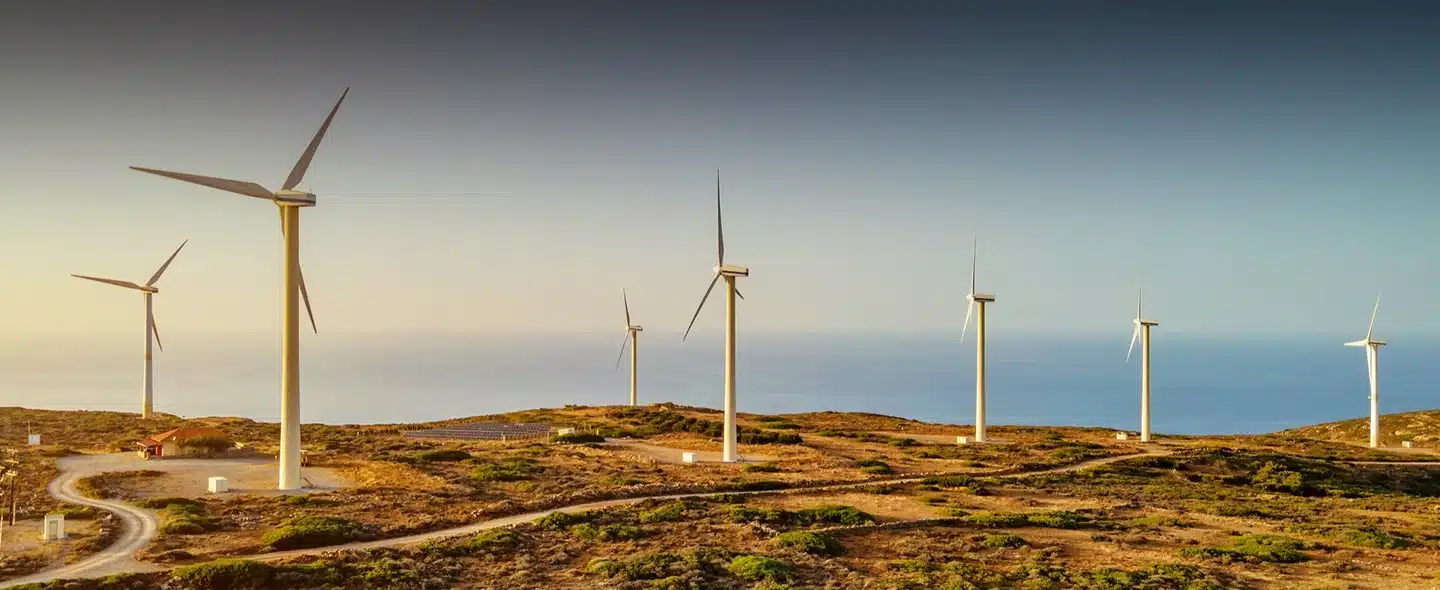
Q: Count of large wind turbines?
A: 7